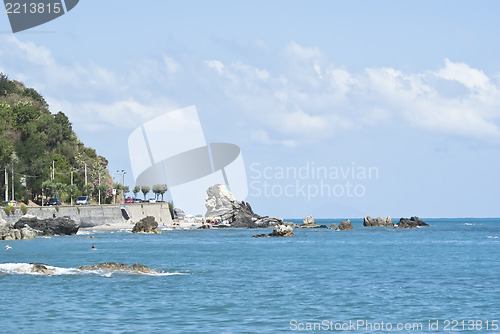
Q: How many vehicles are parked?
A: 5